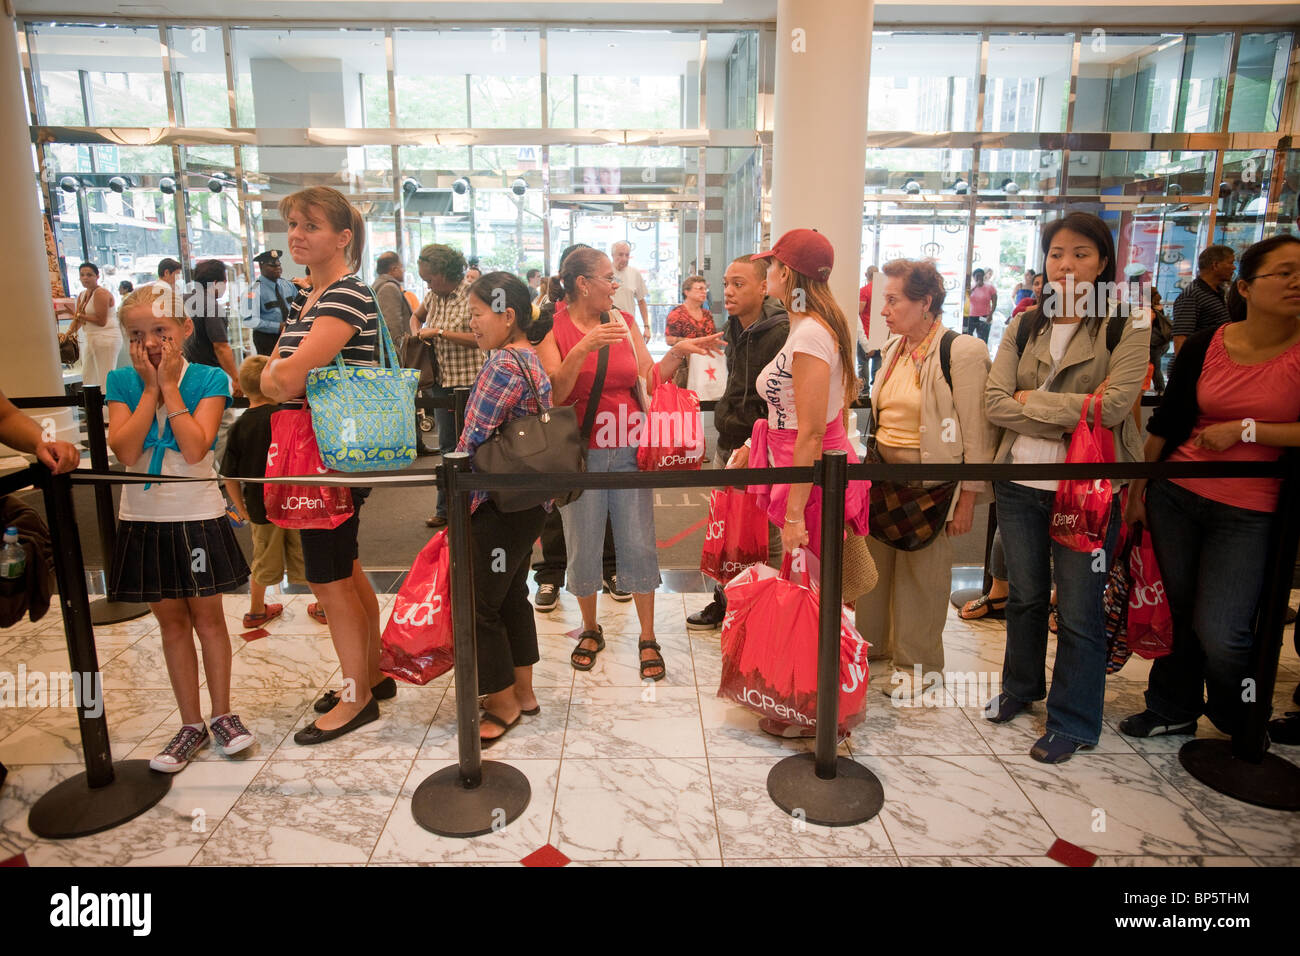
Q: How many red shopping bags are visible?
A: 7